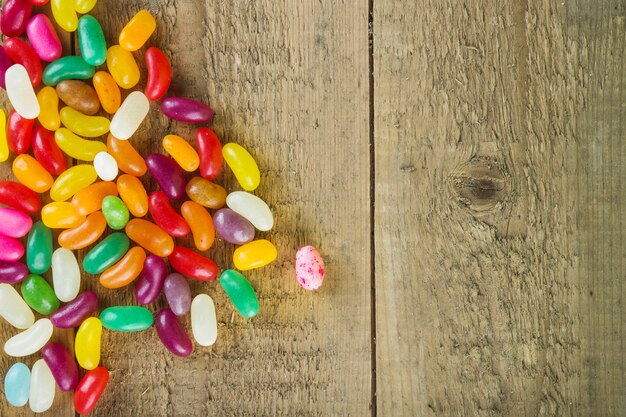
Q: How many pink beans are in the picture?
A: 4